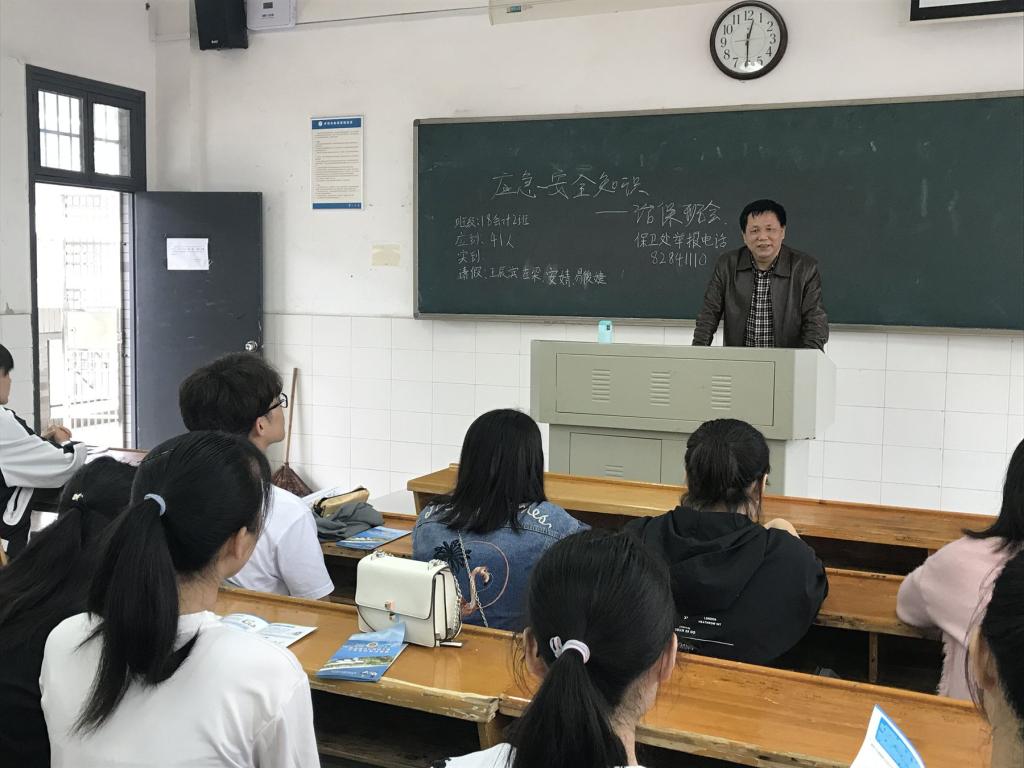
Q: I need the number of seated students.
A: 9